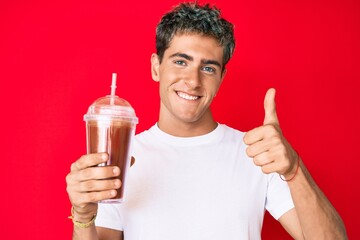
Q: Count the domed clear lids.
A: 1